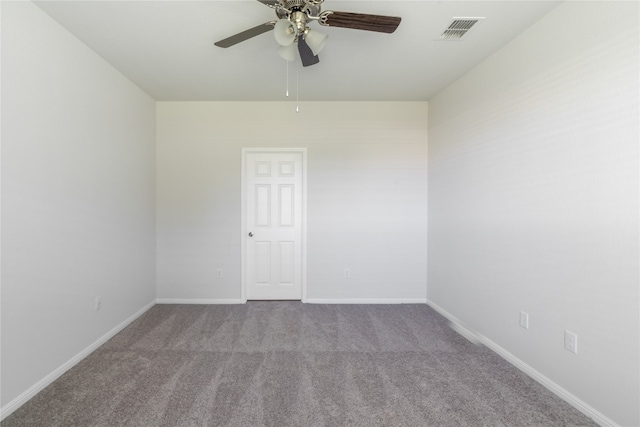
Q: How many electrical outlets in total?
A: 5